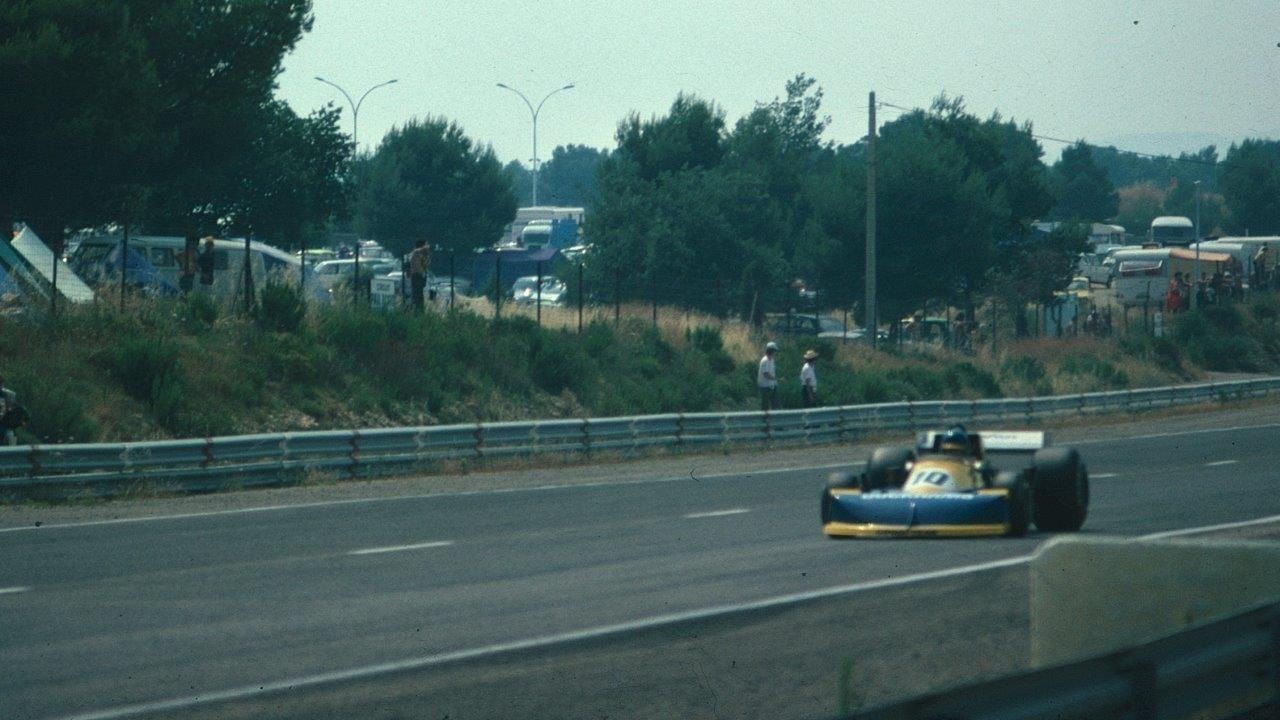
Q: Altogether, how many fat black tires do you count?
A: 4